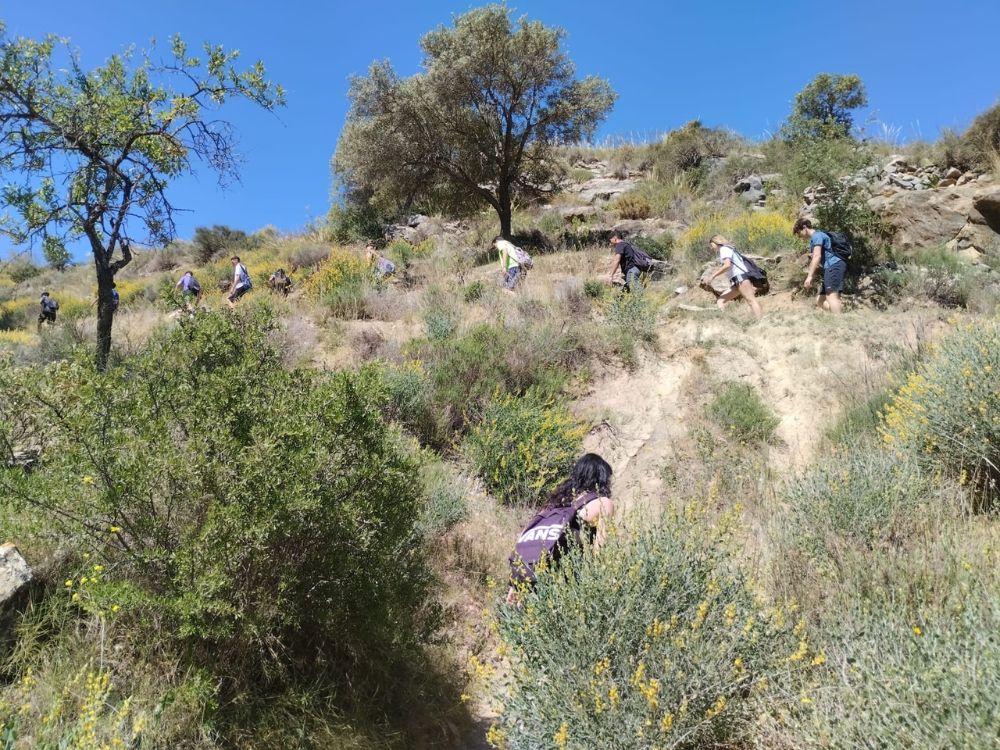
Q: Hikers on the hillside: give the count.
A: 11